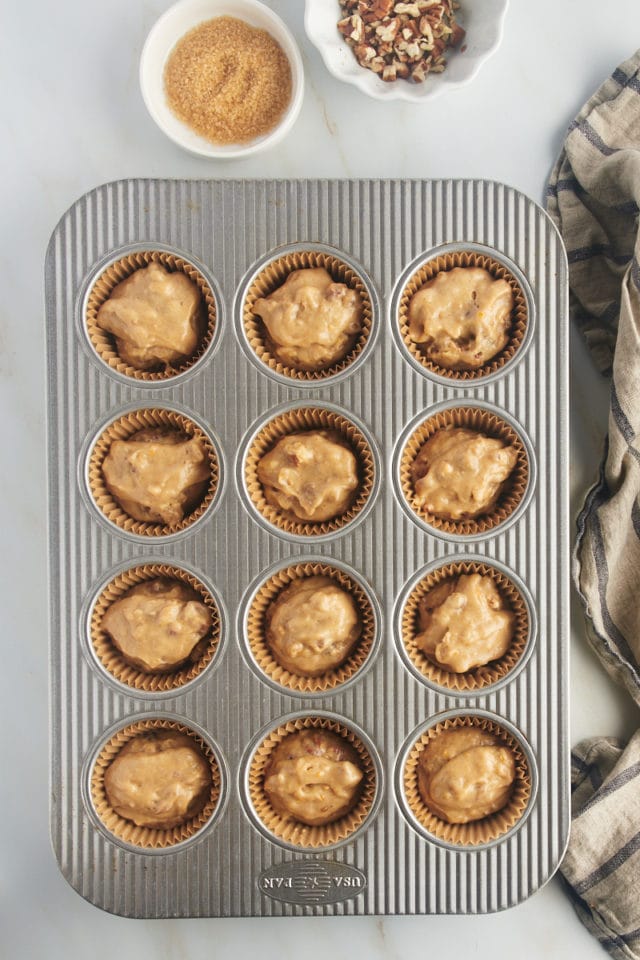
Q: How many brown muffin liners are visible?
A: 12